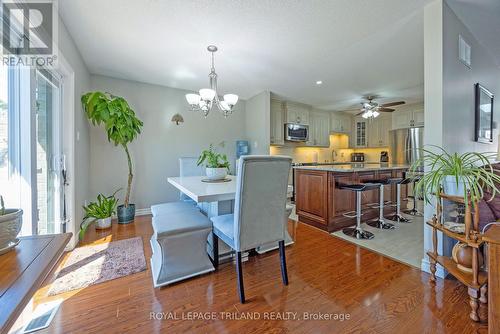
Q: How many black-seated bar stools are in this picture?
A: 4